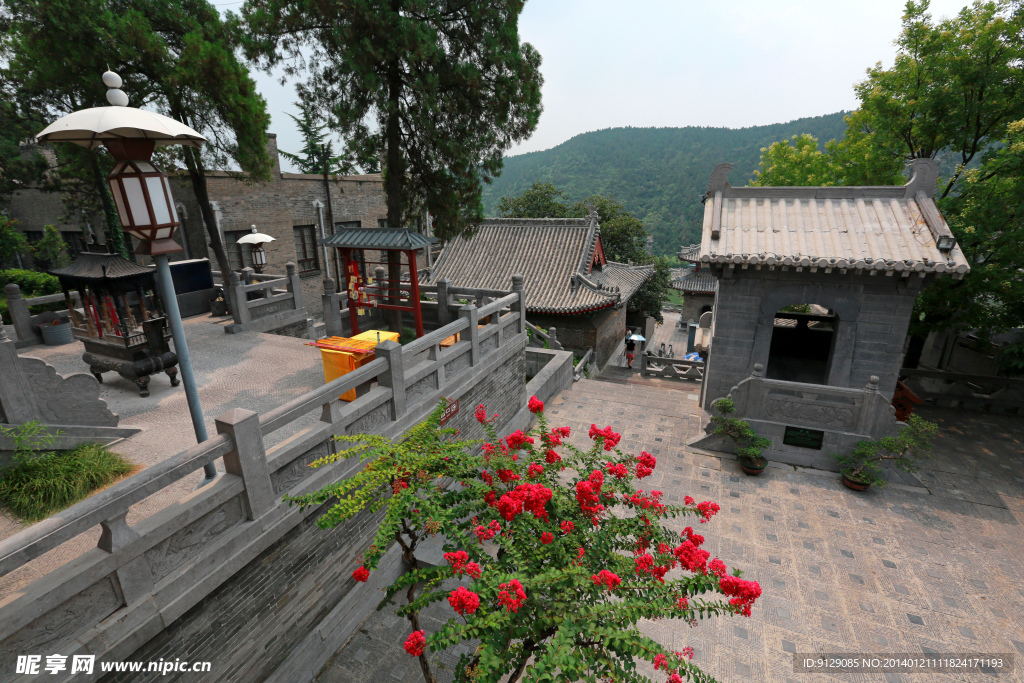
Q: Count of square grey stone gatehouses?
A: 1